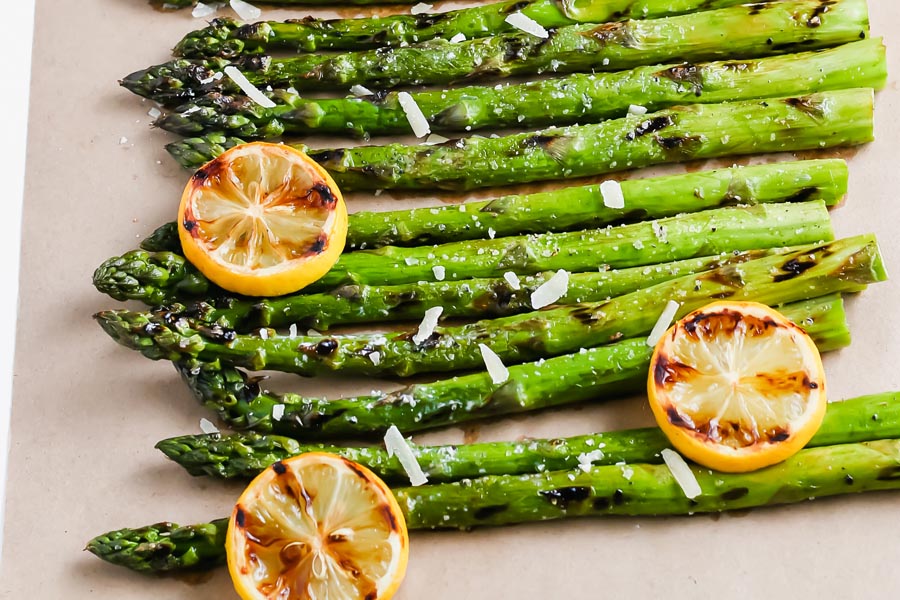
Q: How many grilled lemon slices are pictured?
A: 3